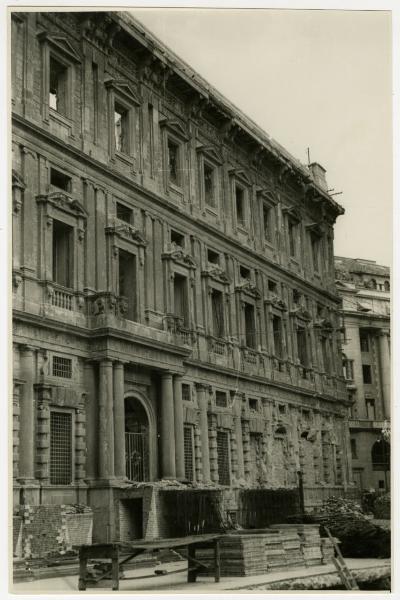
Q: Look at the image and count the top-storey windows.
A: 8